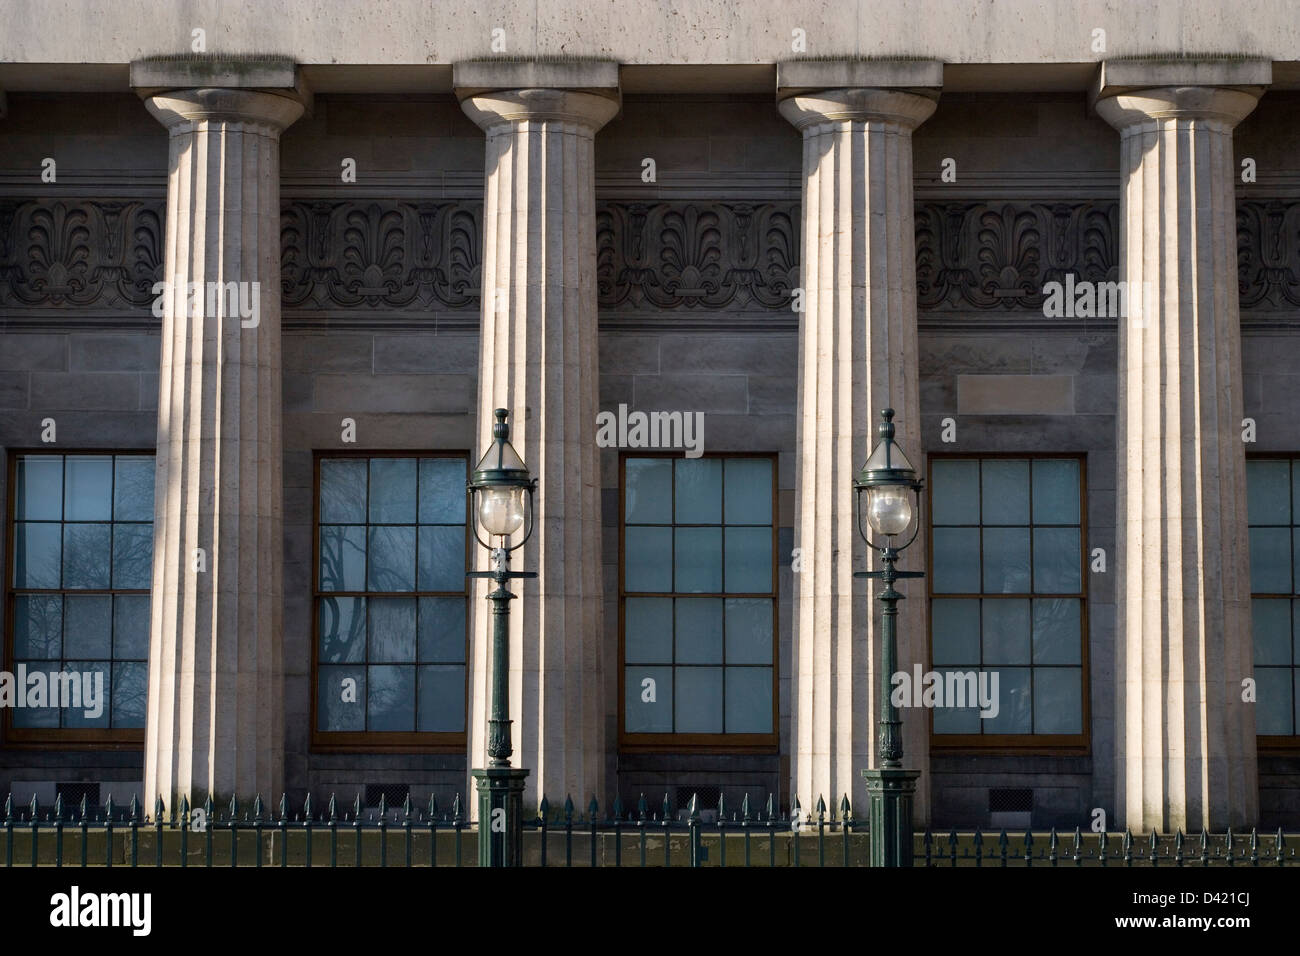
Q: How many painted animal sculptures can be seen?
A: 0